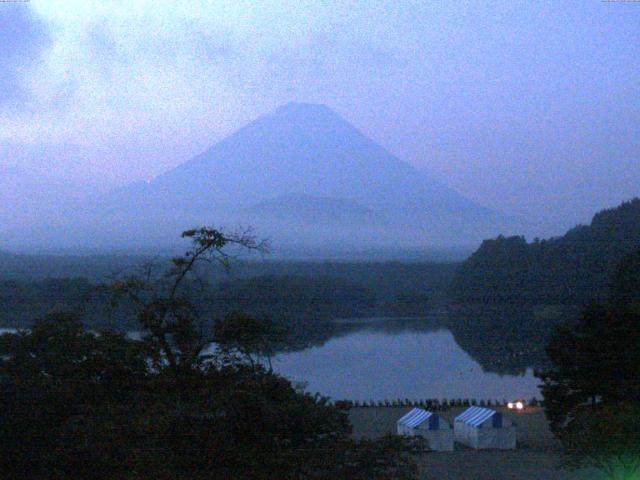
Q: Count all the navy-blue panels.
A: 2